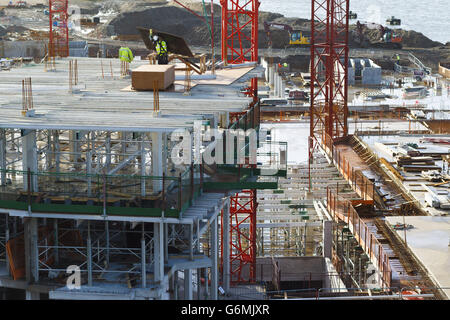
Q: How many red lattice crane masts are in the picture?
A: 3